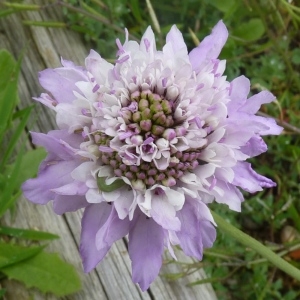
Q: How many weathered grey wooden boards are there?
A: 1